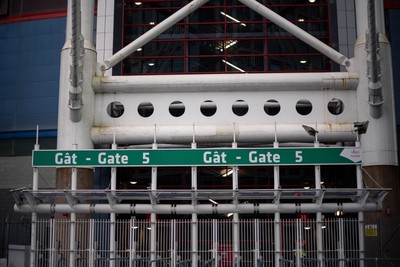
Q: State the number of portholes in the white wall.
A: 8